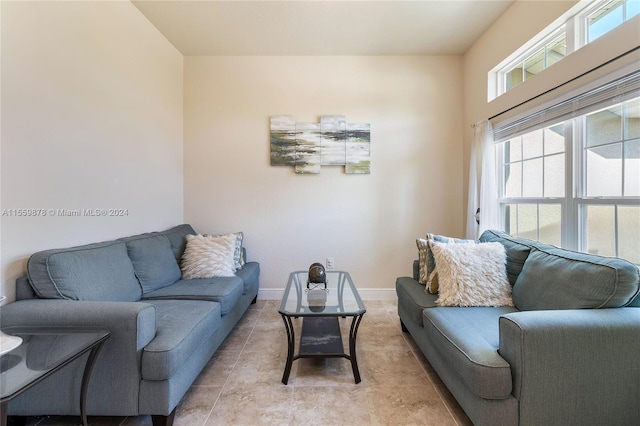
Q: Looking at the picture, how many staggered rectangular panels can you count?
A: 4